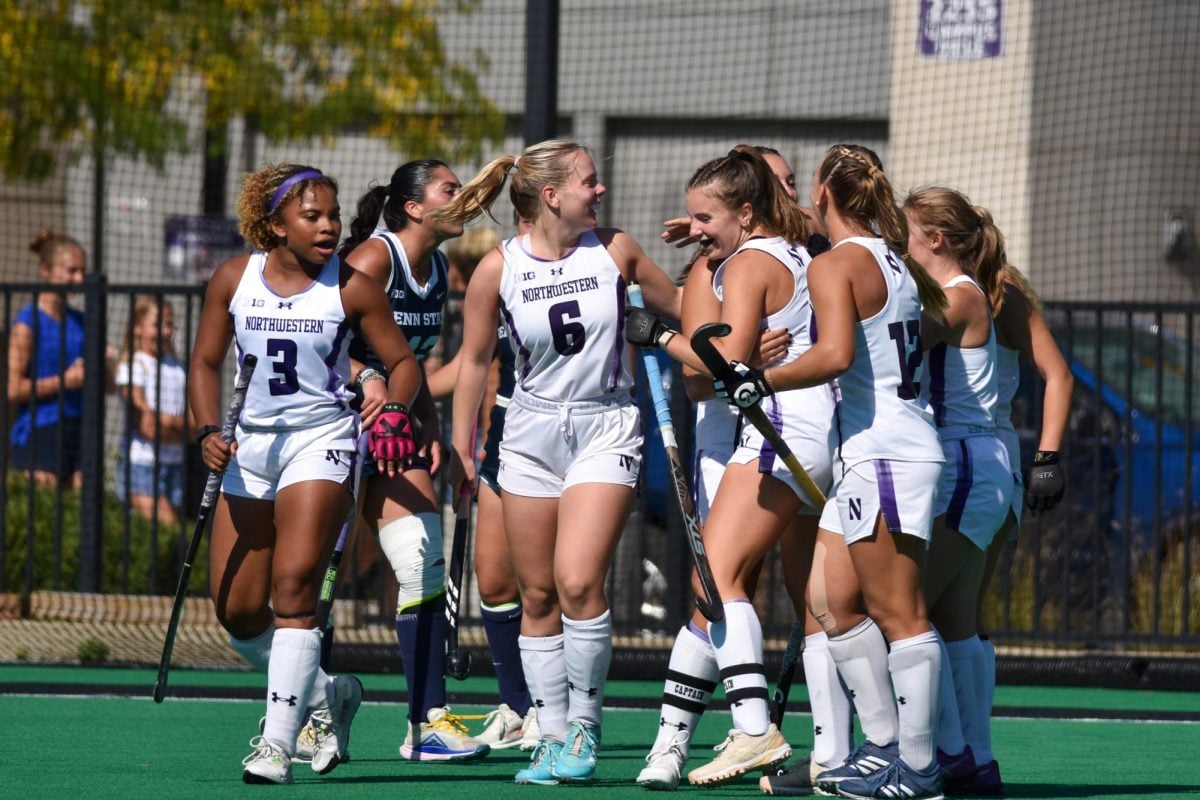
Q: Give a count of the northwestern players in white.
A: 7